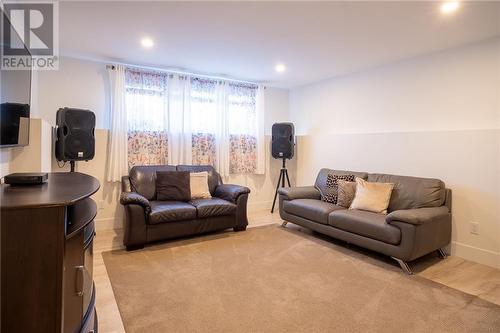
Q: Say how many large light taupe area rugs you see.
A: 1